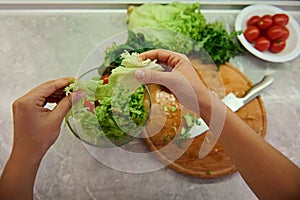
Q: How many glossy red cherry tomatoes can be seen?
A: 8